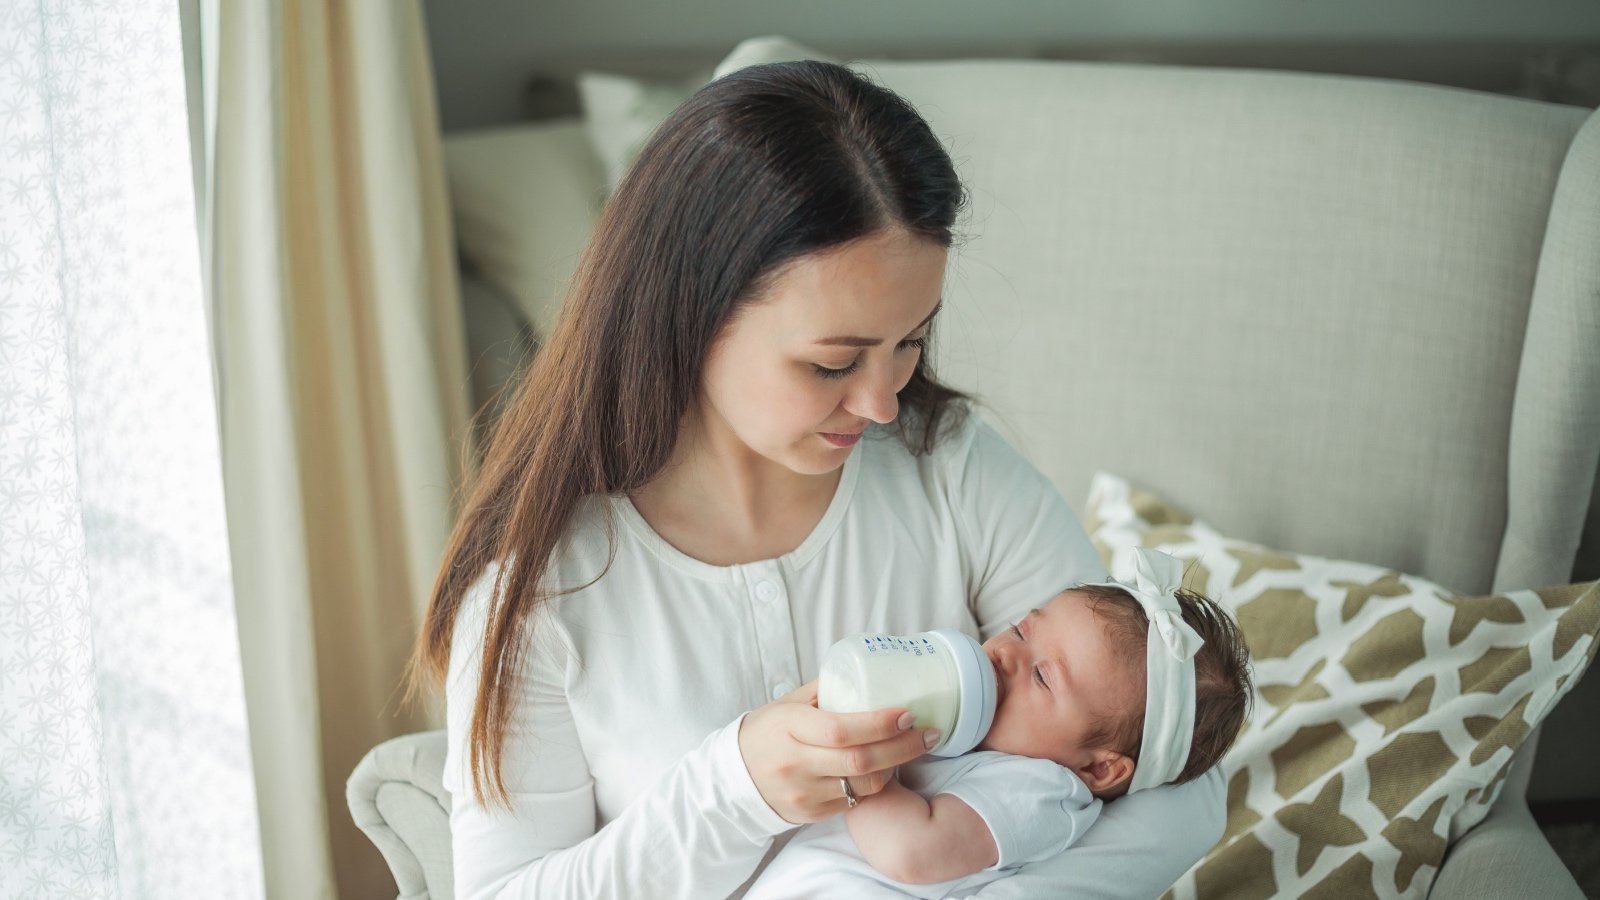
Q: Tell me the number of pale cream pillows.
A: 2